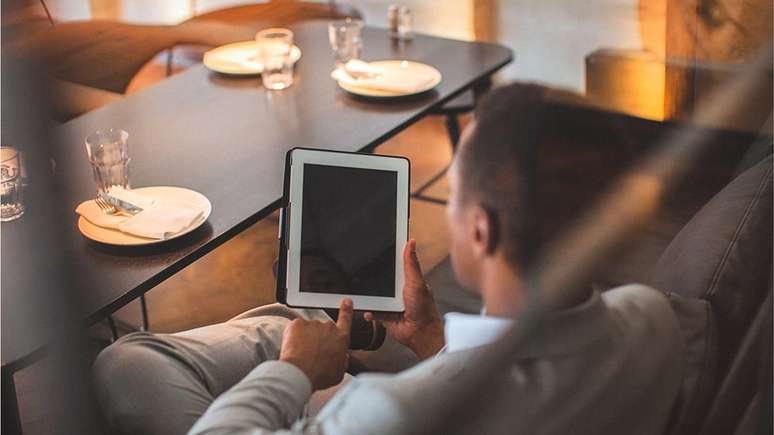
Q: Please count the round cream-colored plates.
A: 3